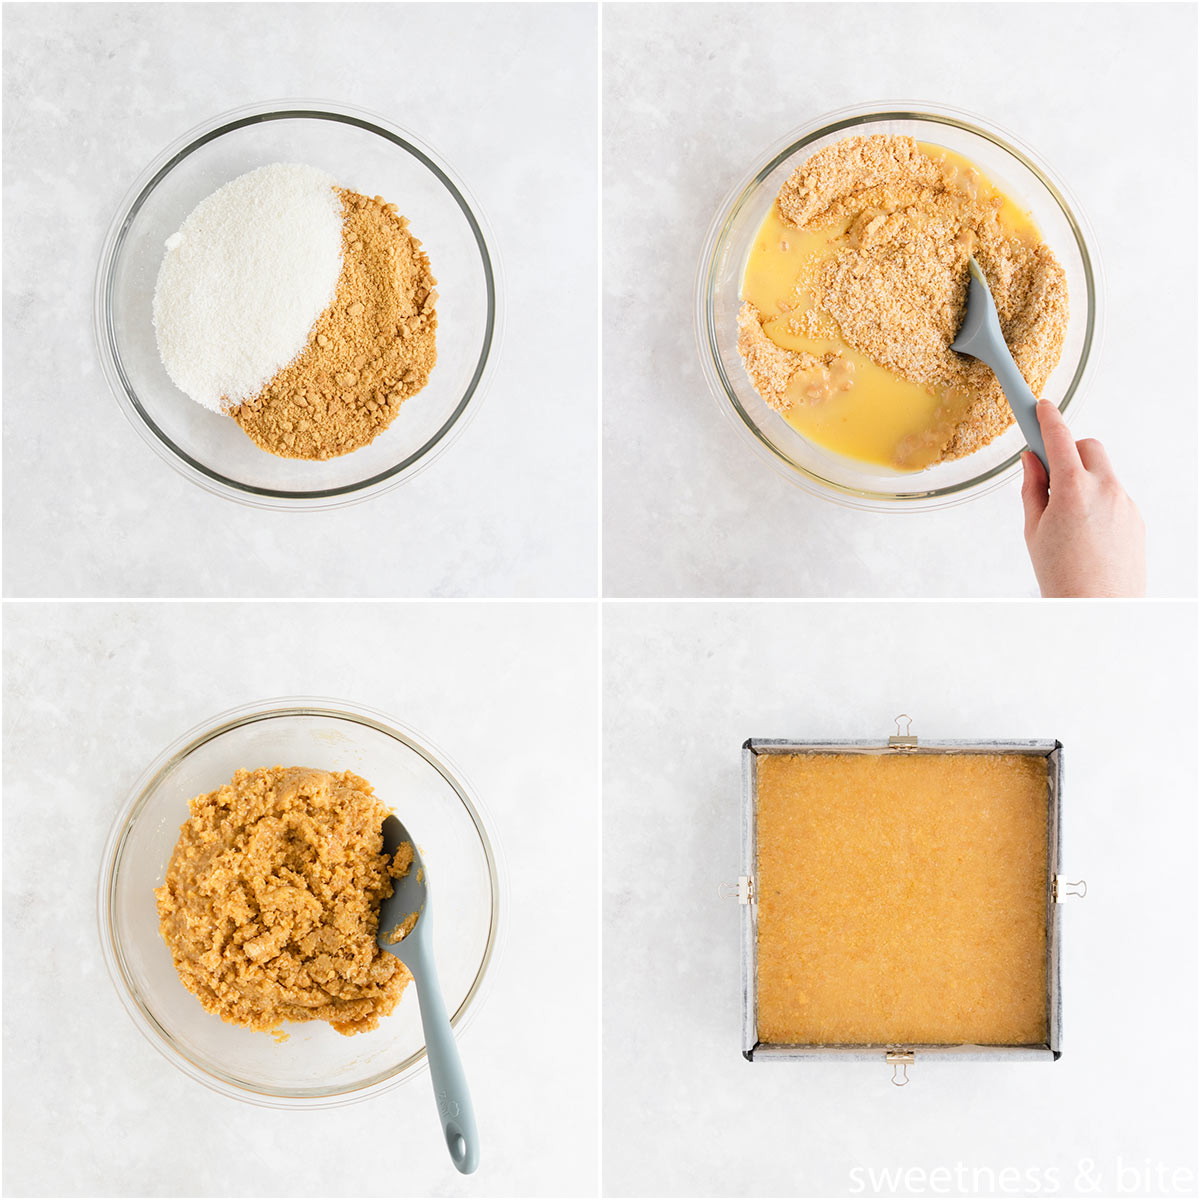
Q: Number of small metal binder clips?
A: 4